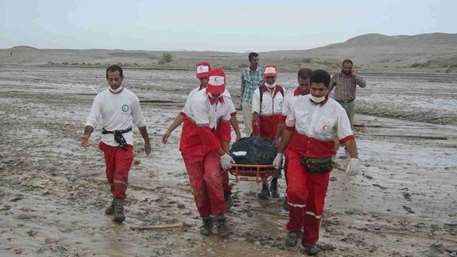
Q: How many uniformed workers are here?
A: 6